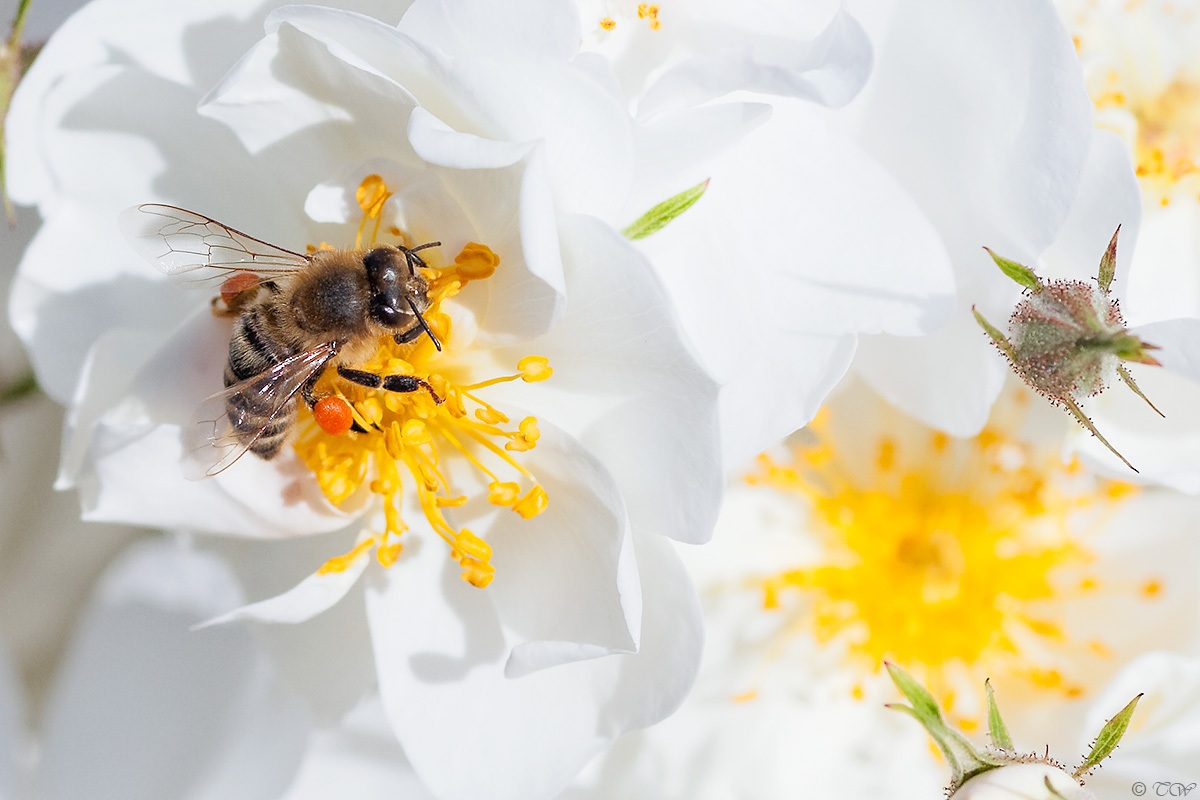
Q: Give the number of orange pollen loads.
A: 2